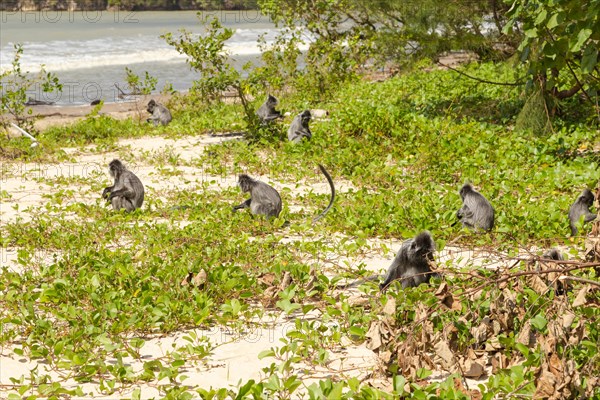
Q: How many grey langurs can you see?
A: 9